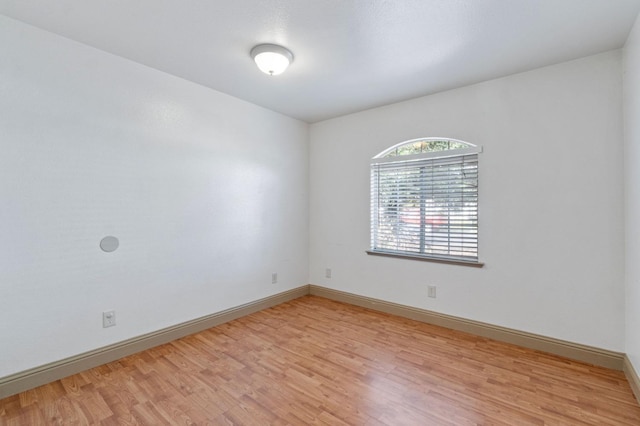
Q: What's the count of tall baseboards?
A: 3